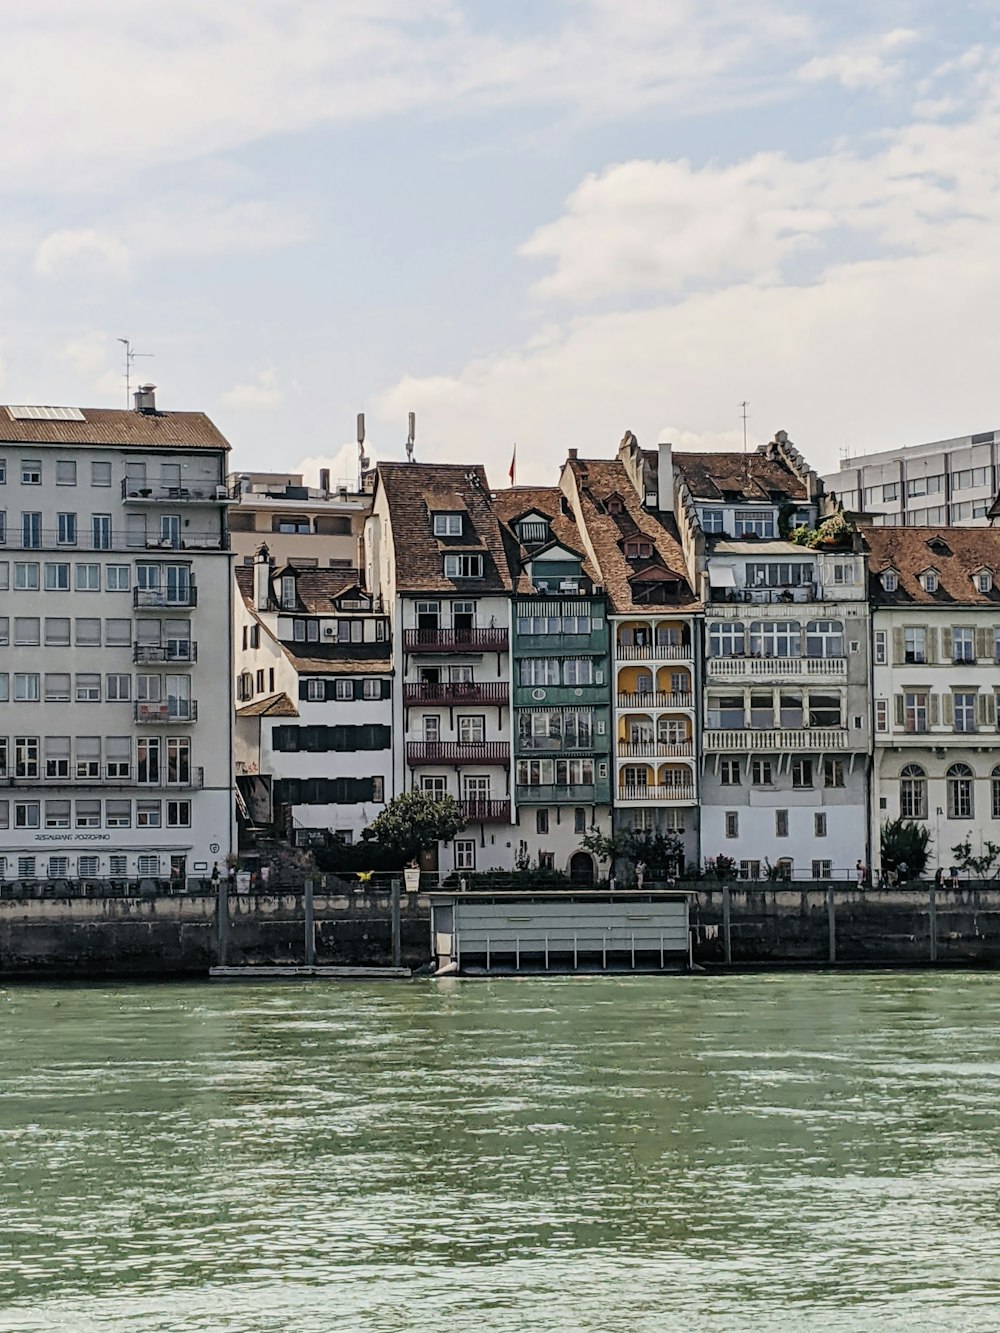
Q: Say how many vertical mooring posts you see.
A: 6